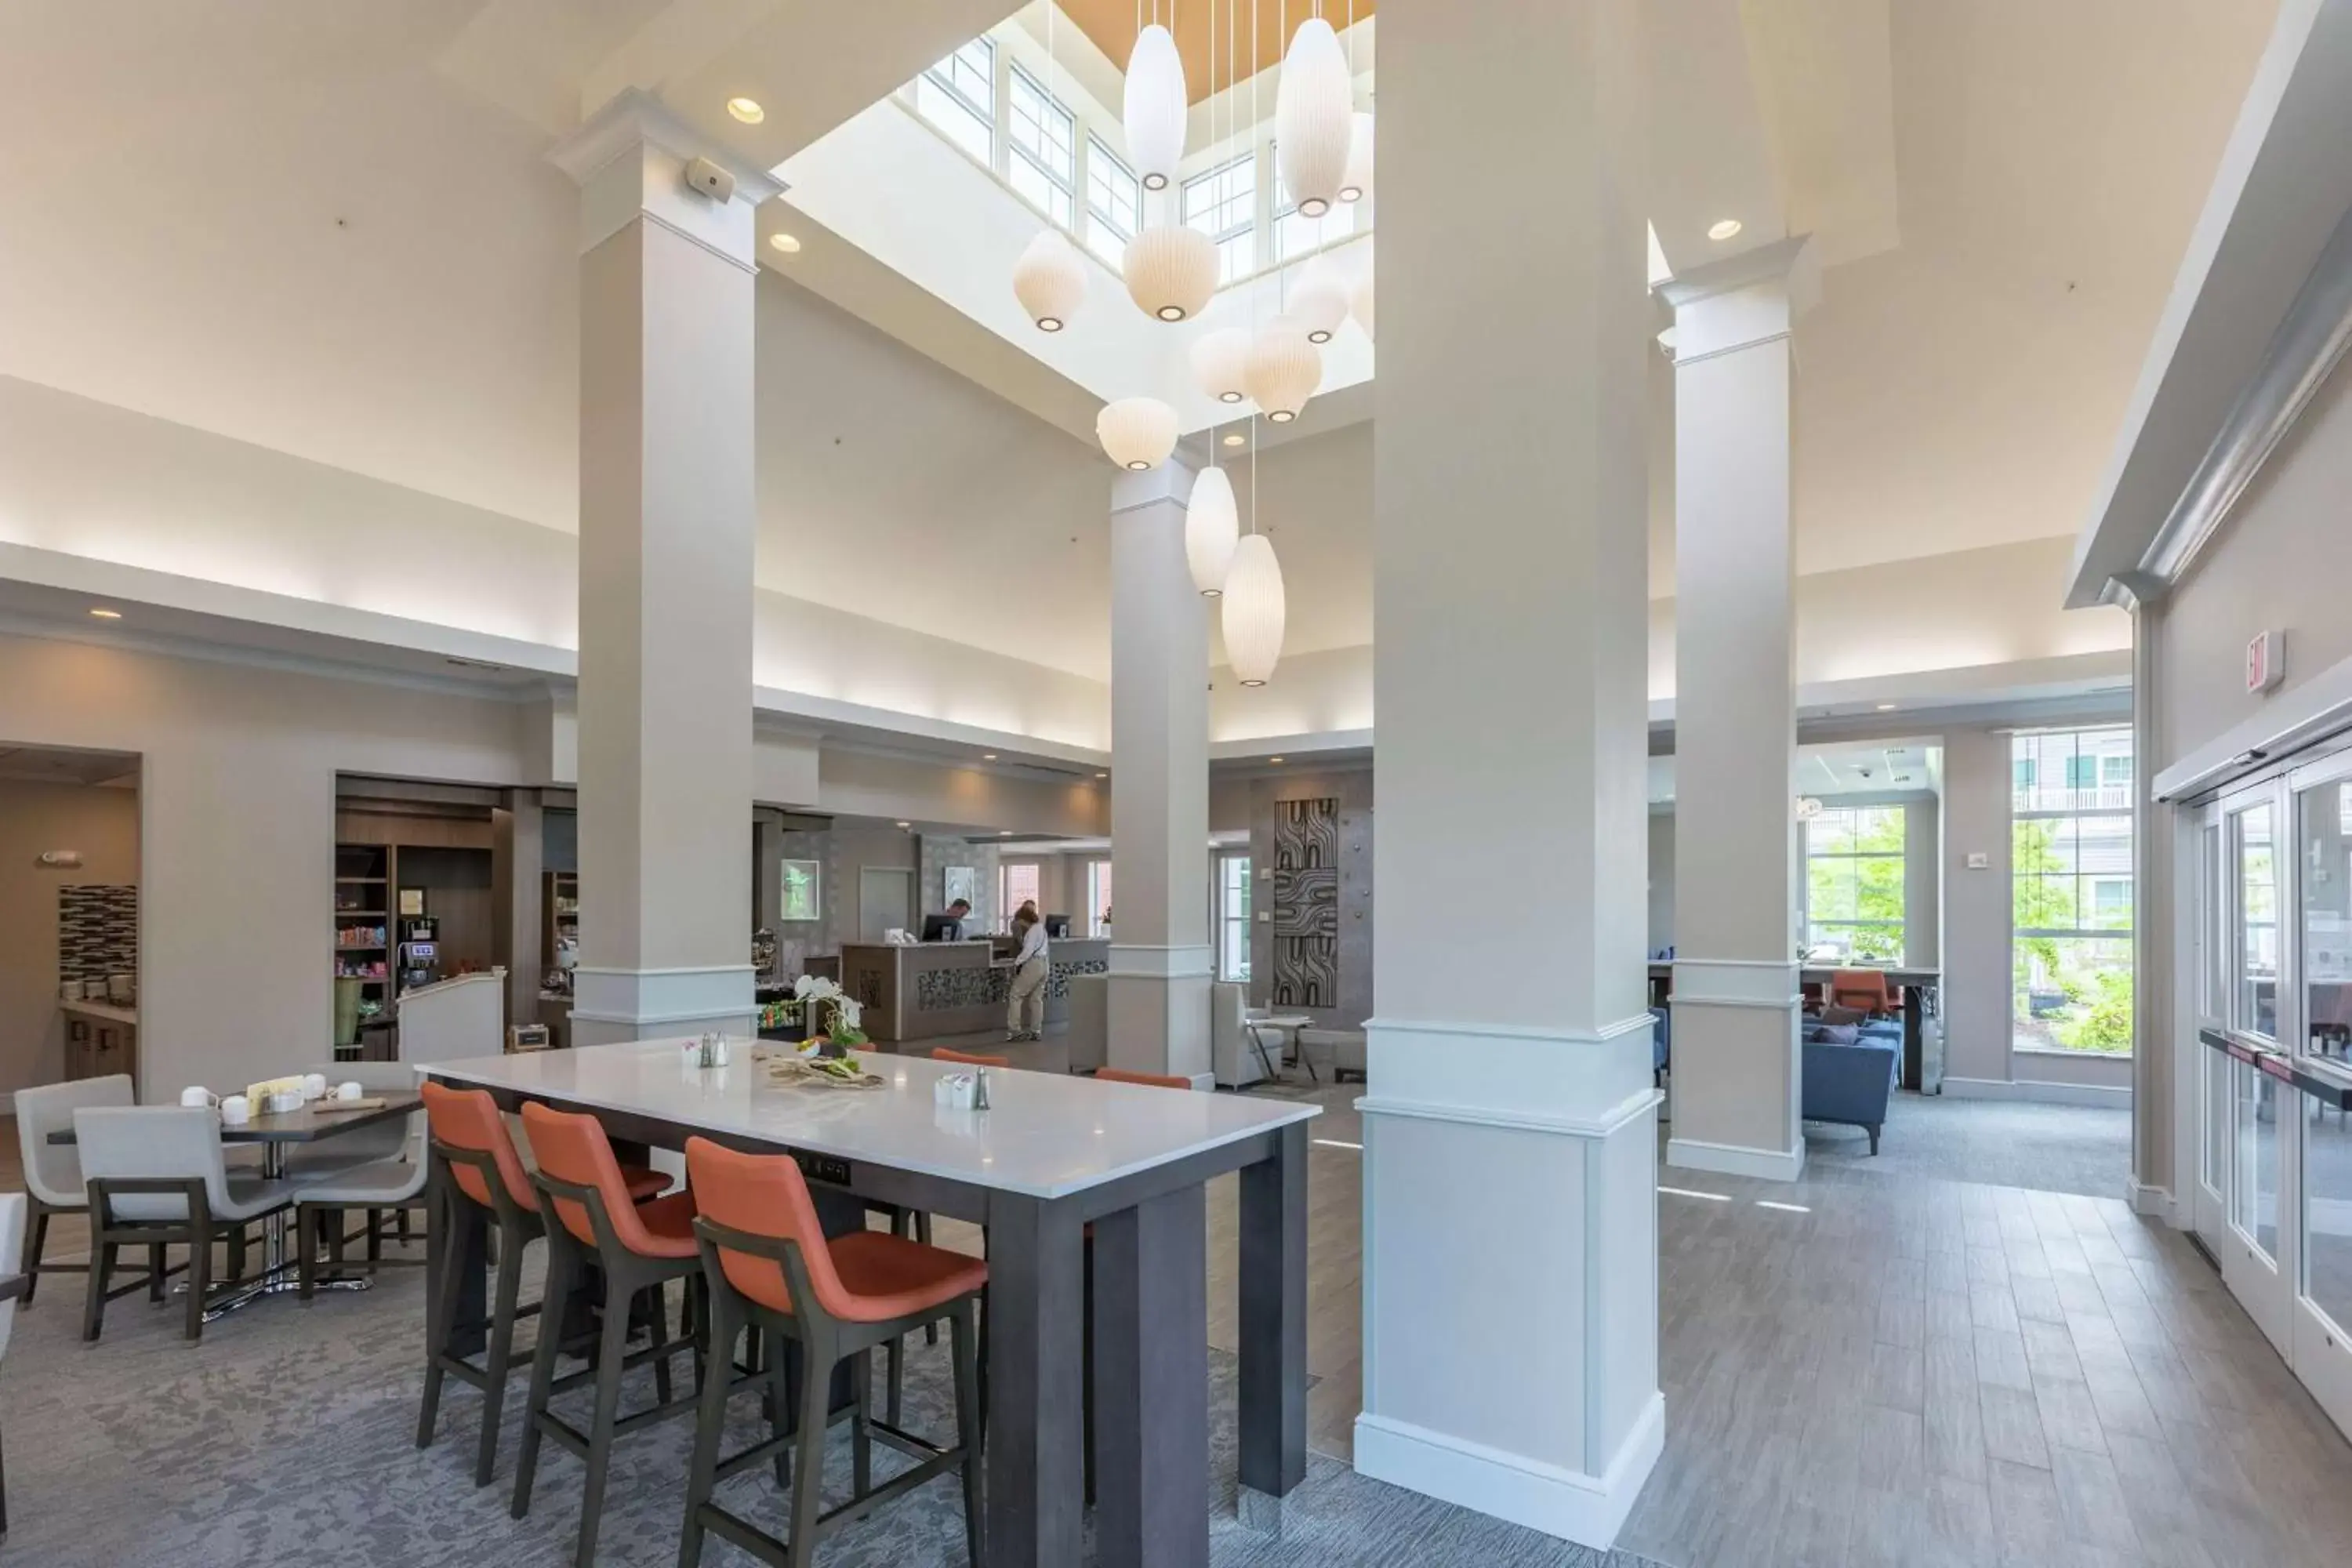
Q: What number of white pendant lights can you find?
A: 12